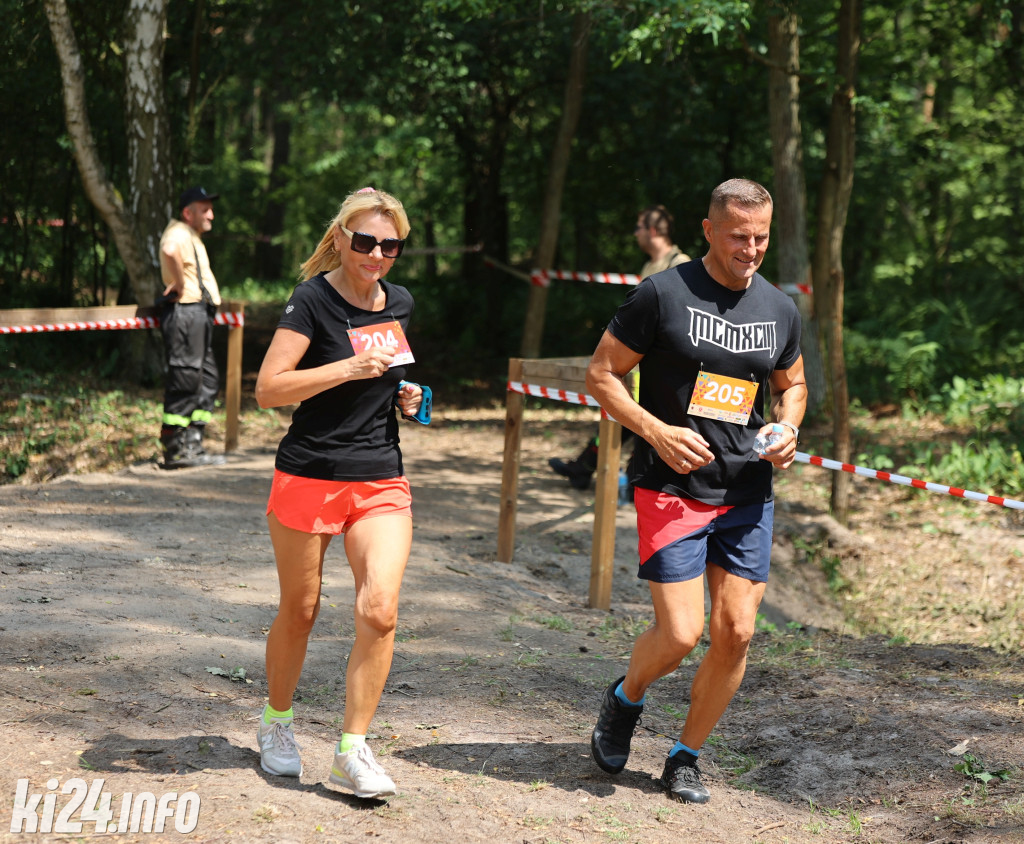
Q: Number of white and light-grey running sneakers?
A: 2